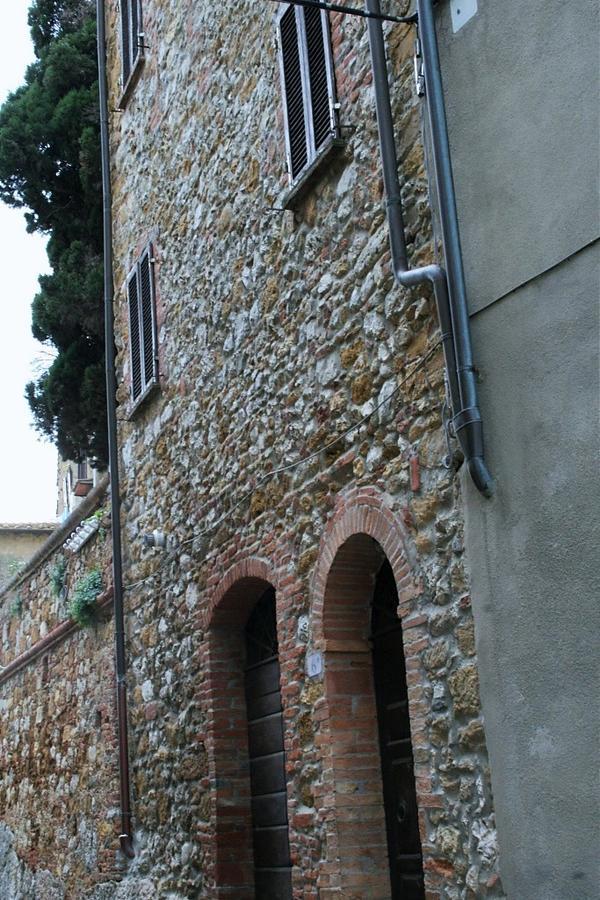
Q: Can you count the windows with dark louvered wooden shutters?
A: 3